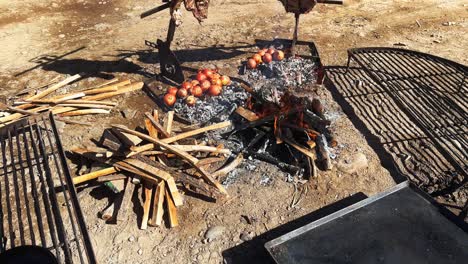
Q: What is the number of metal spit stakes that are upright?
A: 2